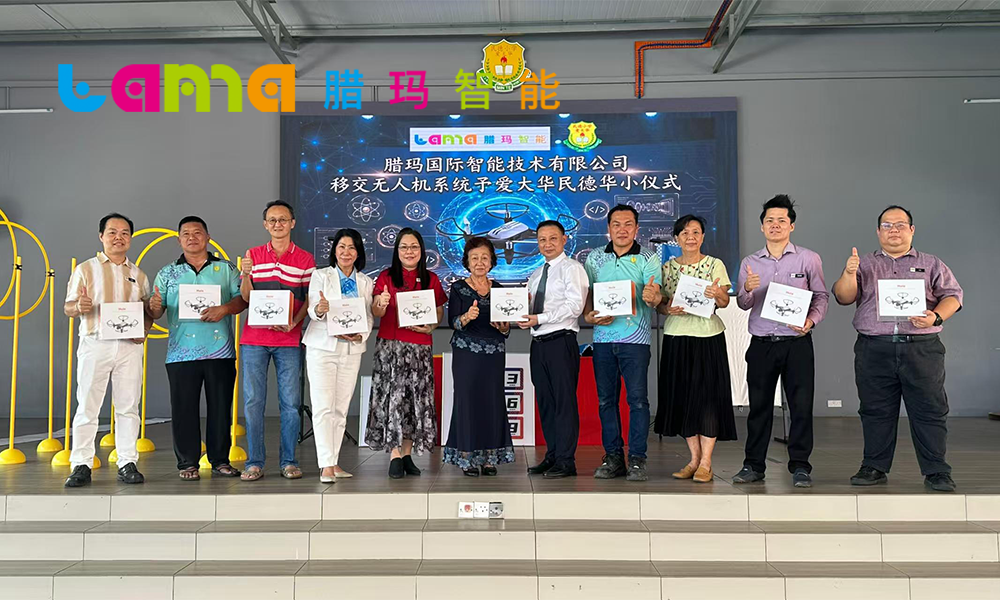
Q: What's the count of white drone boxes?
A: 10